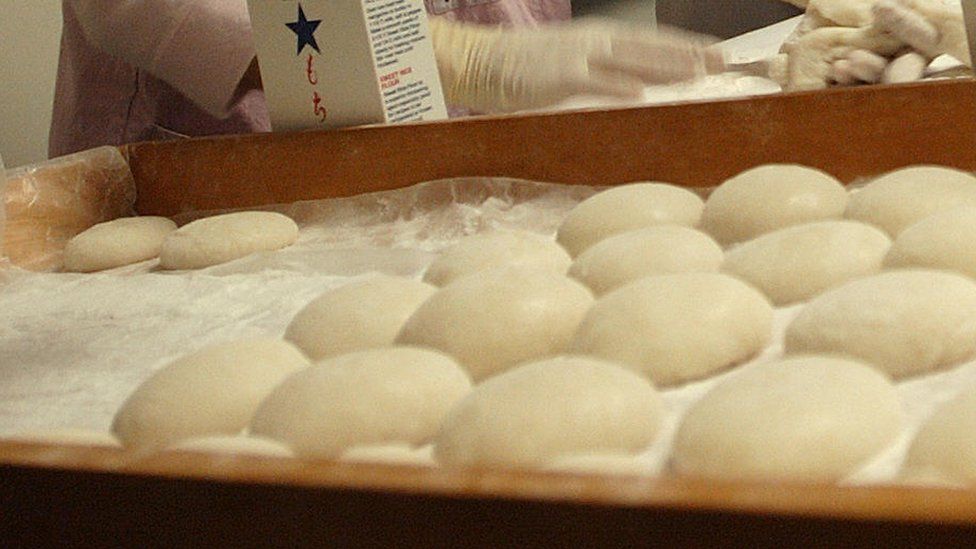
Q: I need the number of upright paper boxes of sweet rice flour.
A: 1